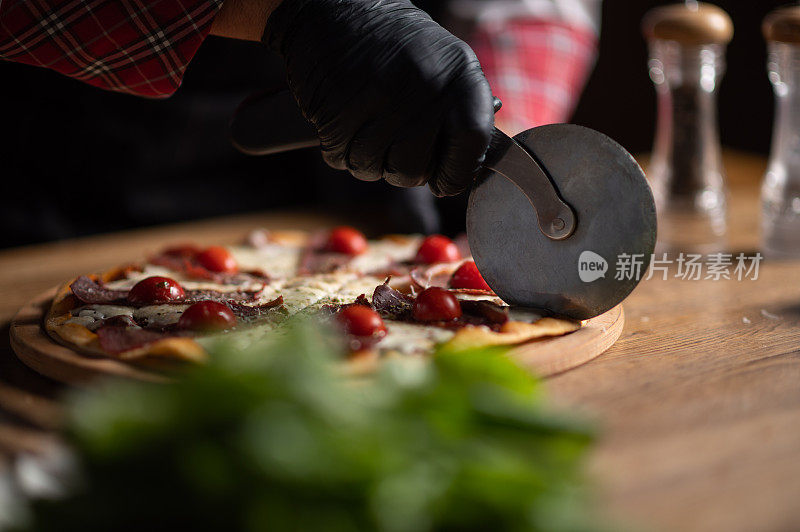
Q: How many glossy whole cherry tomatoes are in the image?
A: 8